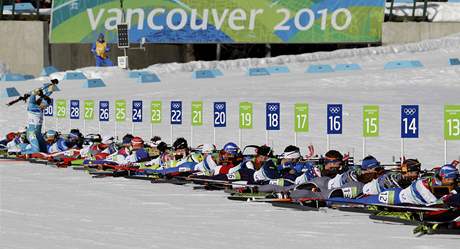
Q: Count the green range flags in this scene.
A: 9